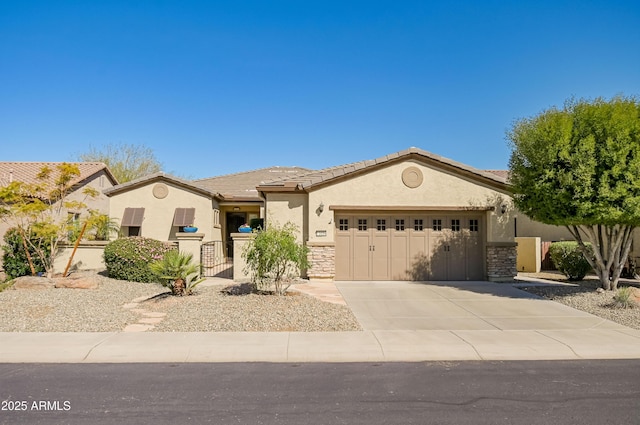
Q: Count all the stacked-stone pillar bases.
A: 2